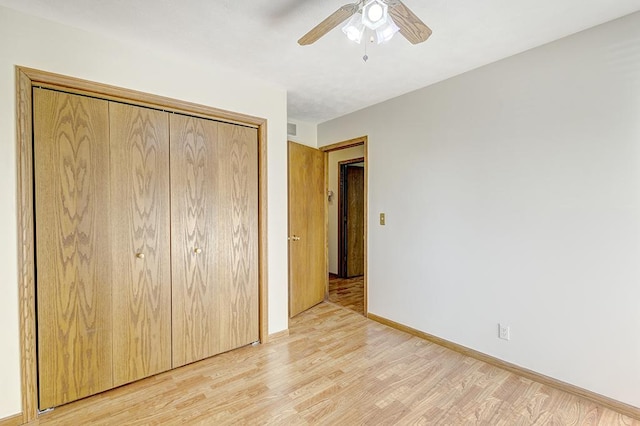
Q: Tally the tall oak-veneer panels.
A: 4